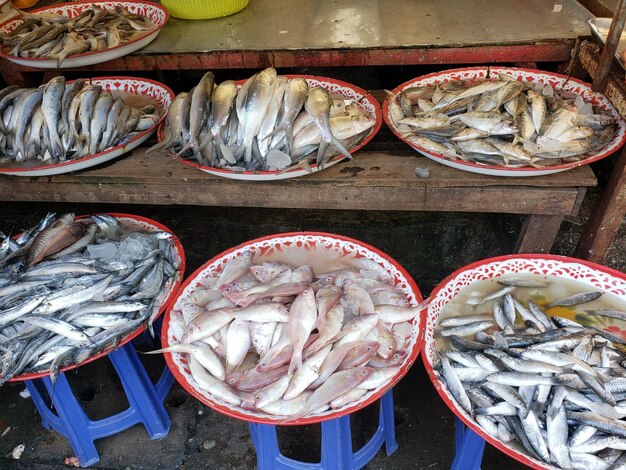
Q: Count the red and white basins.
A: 7